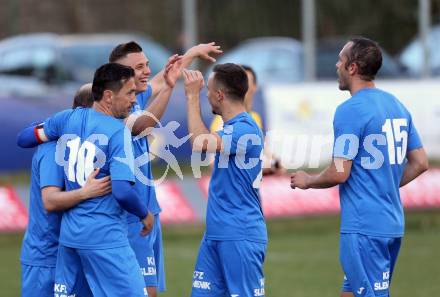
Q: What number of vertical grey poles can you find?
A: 3